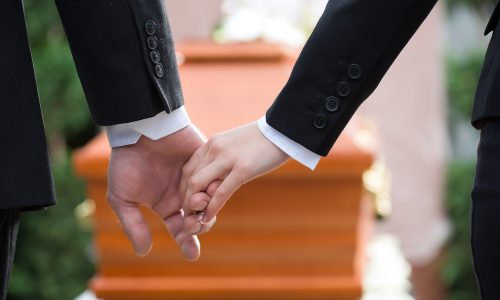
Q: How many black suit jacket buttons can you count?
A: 8